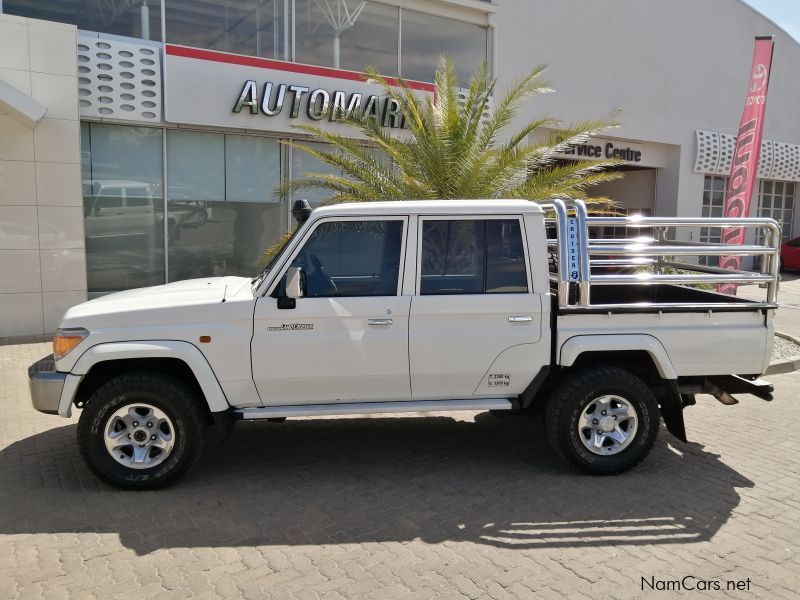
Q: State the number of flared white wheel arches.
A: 2